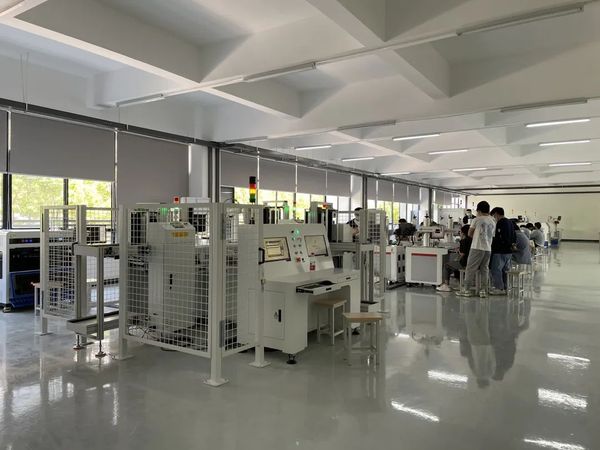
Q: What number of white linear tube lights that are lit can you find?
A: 9